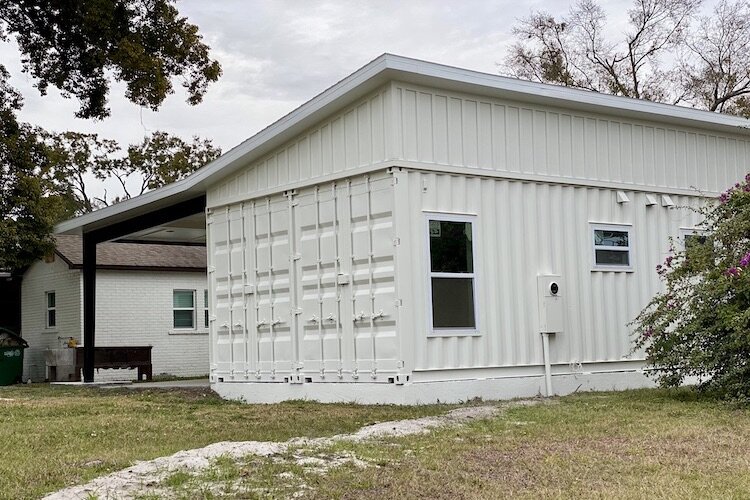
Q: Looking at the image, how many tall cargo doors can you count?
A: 4